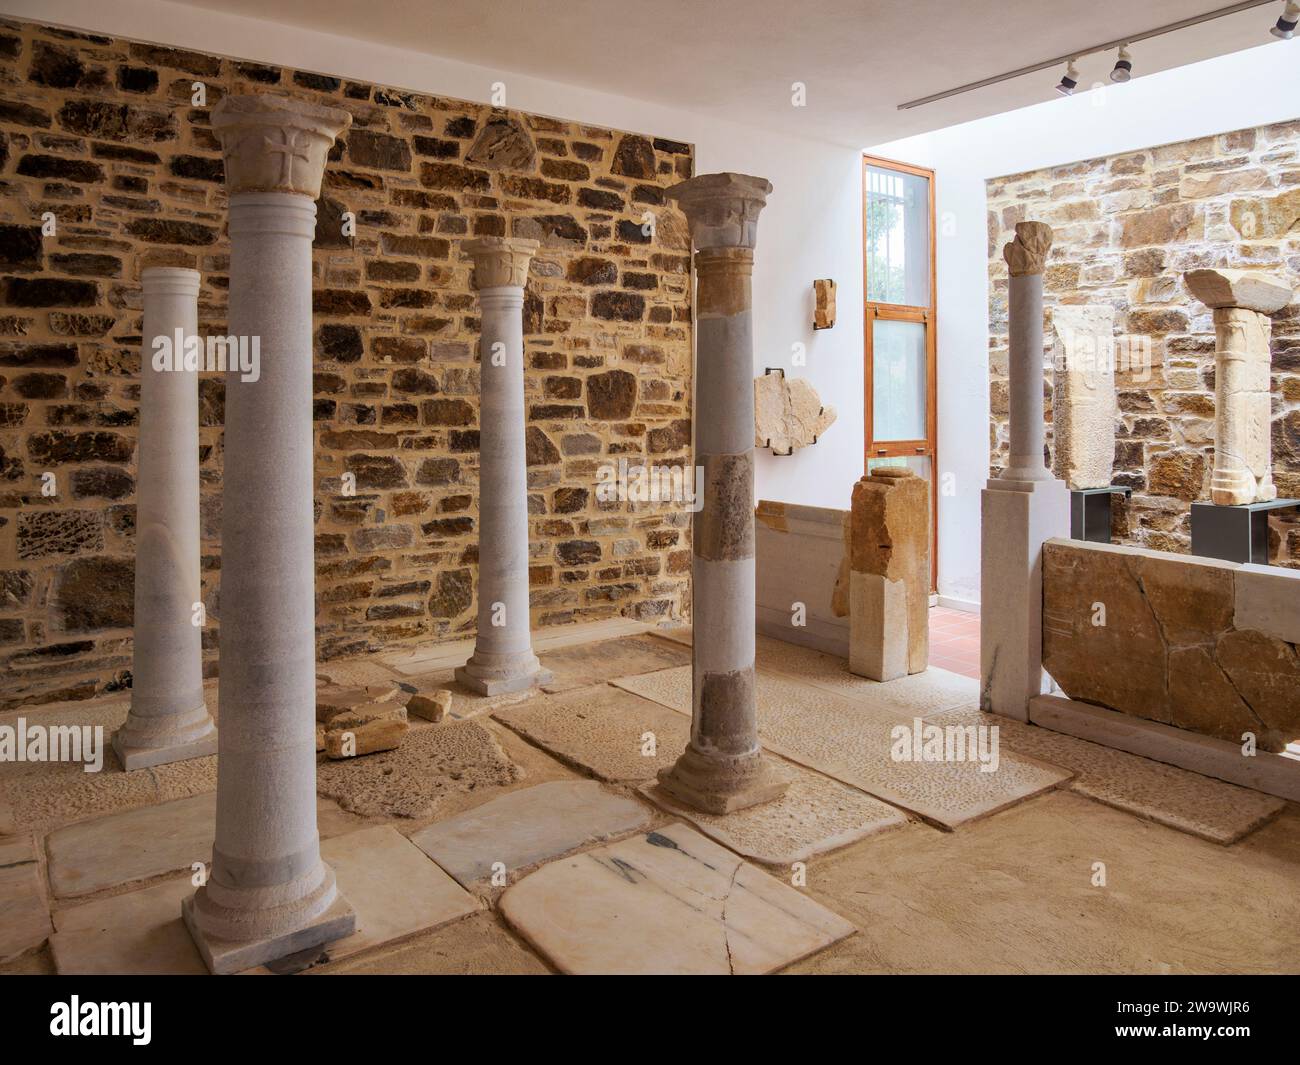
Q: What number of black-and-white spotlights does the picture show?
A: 3